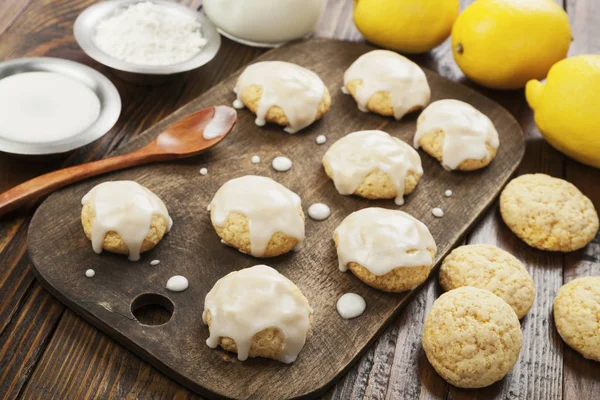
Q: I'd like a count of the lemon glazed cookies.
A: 8